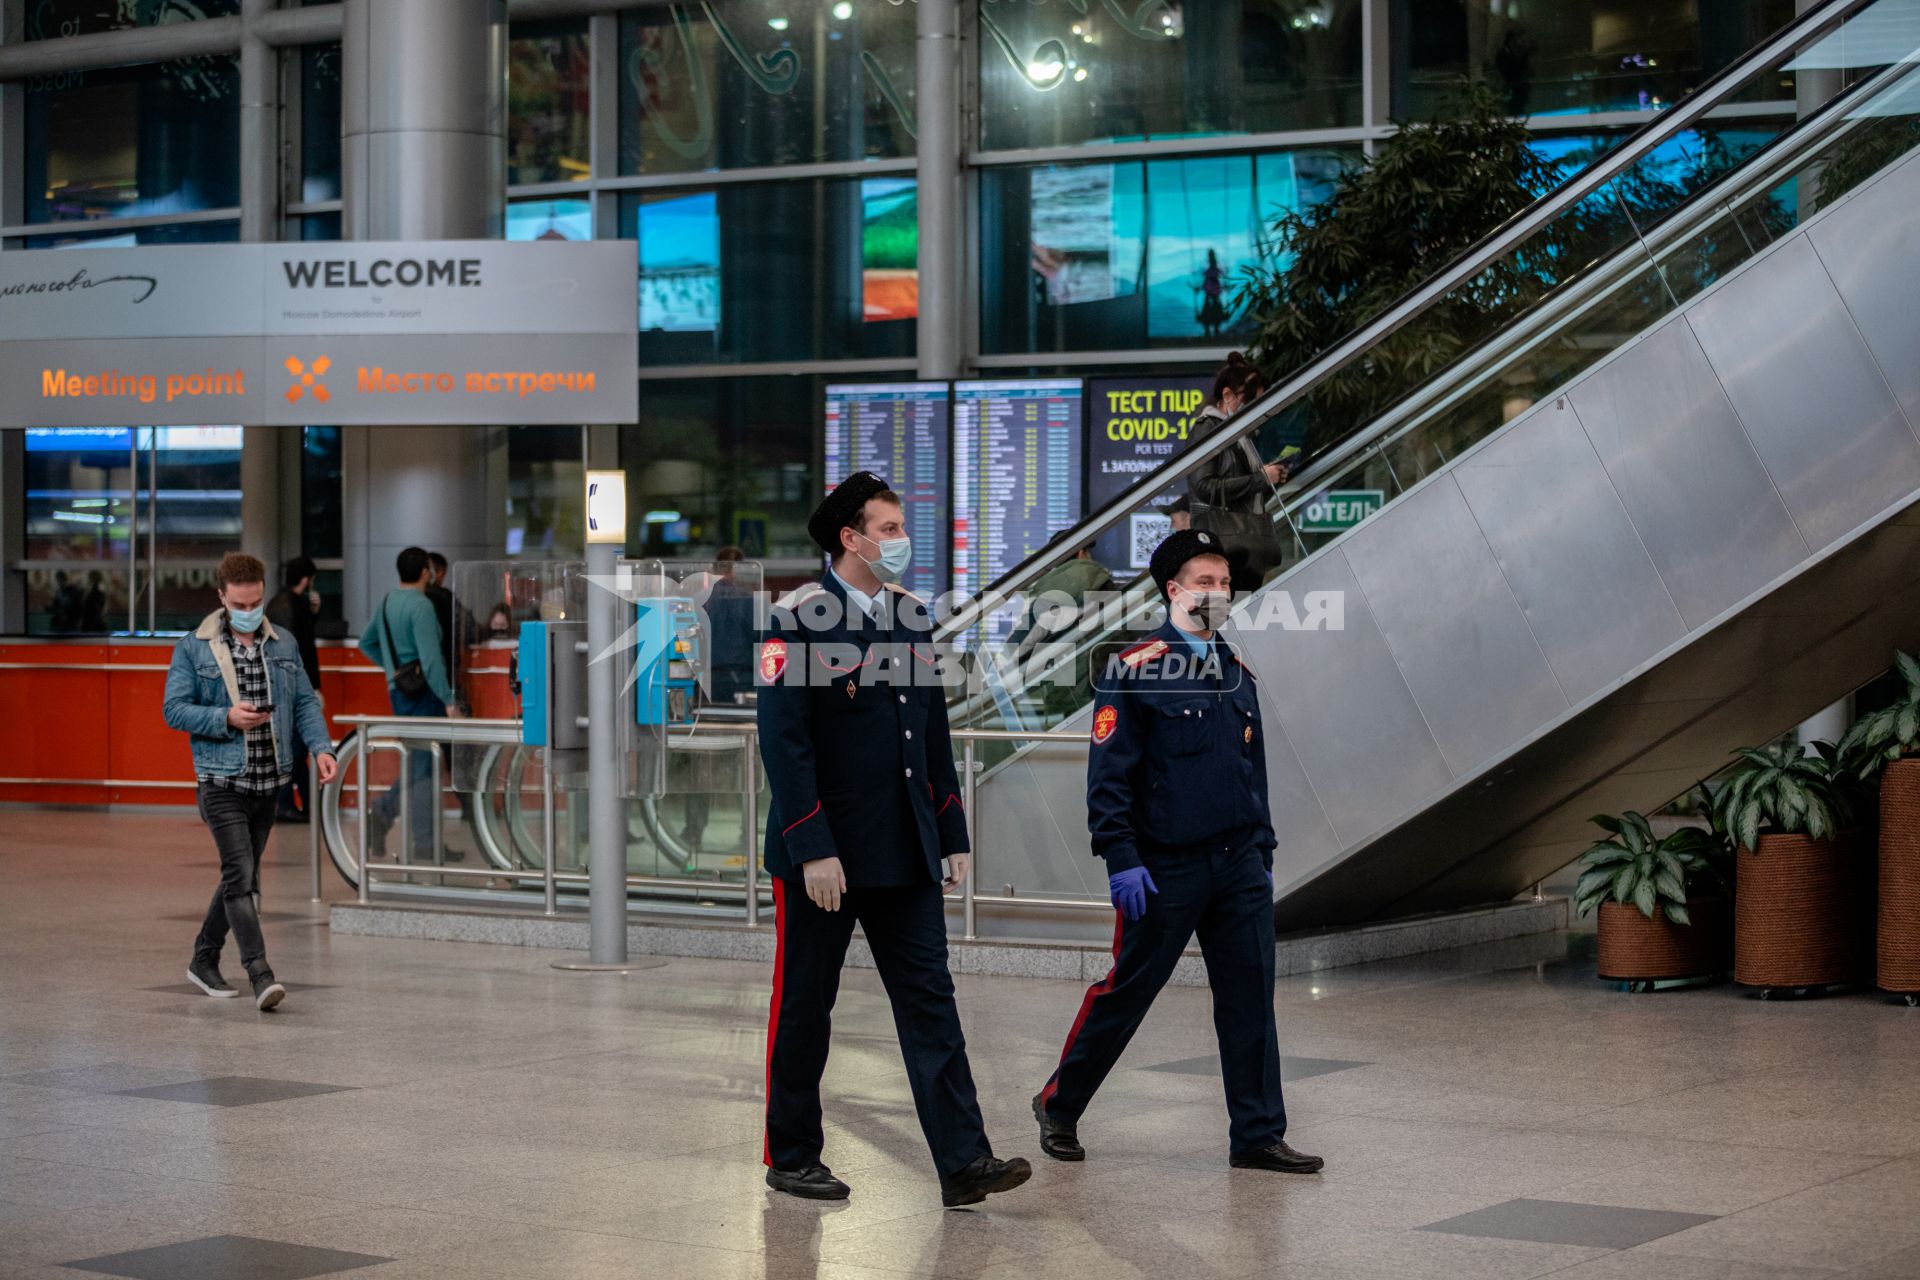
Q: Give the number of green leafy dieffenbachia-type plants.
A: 3